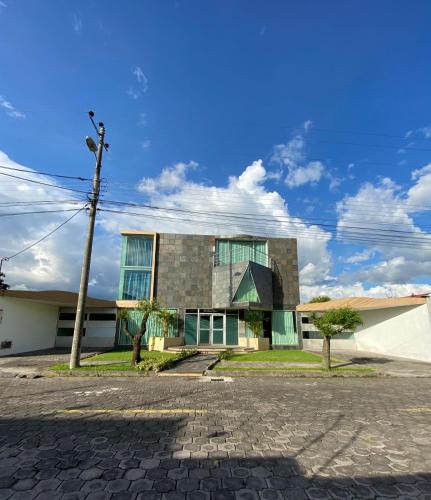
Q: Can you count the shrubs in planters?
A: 2